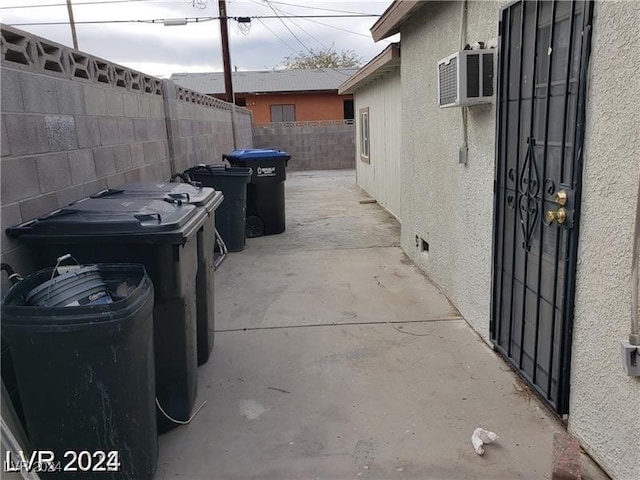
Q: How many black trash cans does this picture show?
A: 5